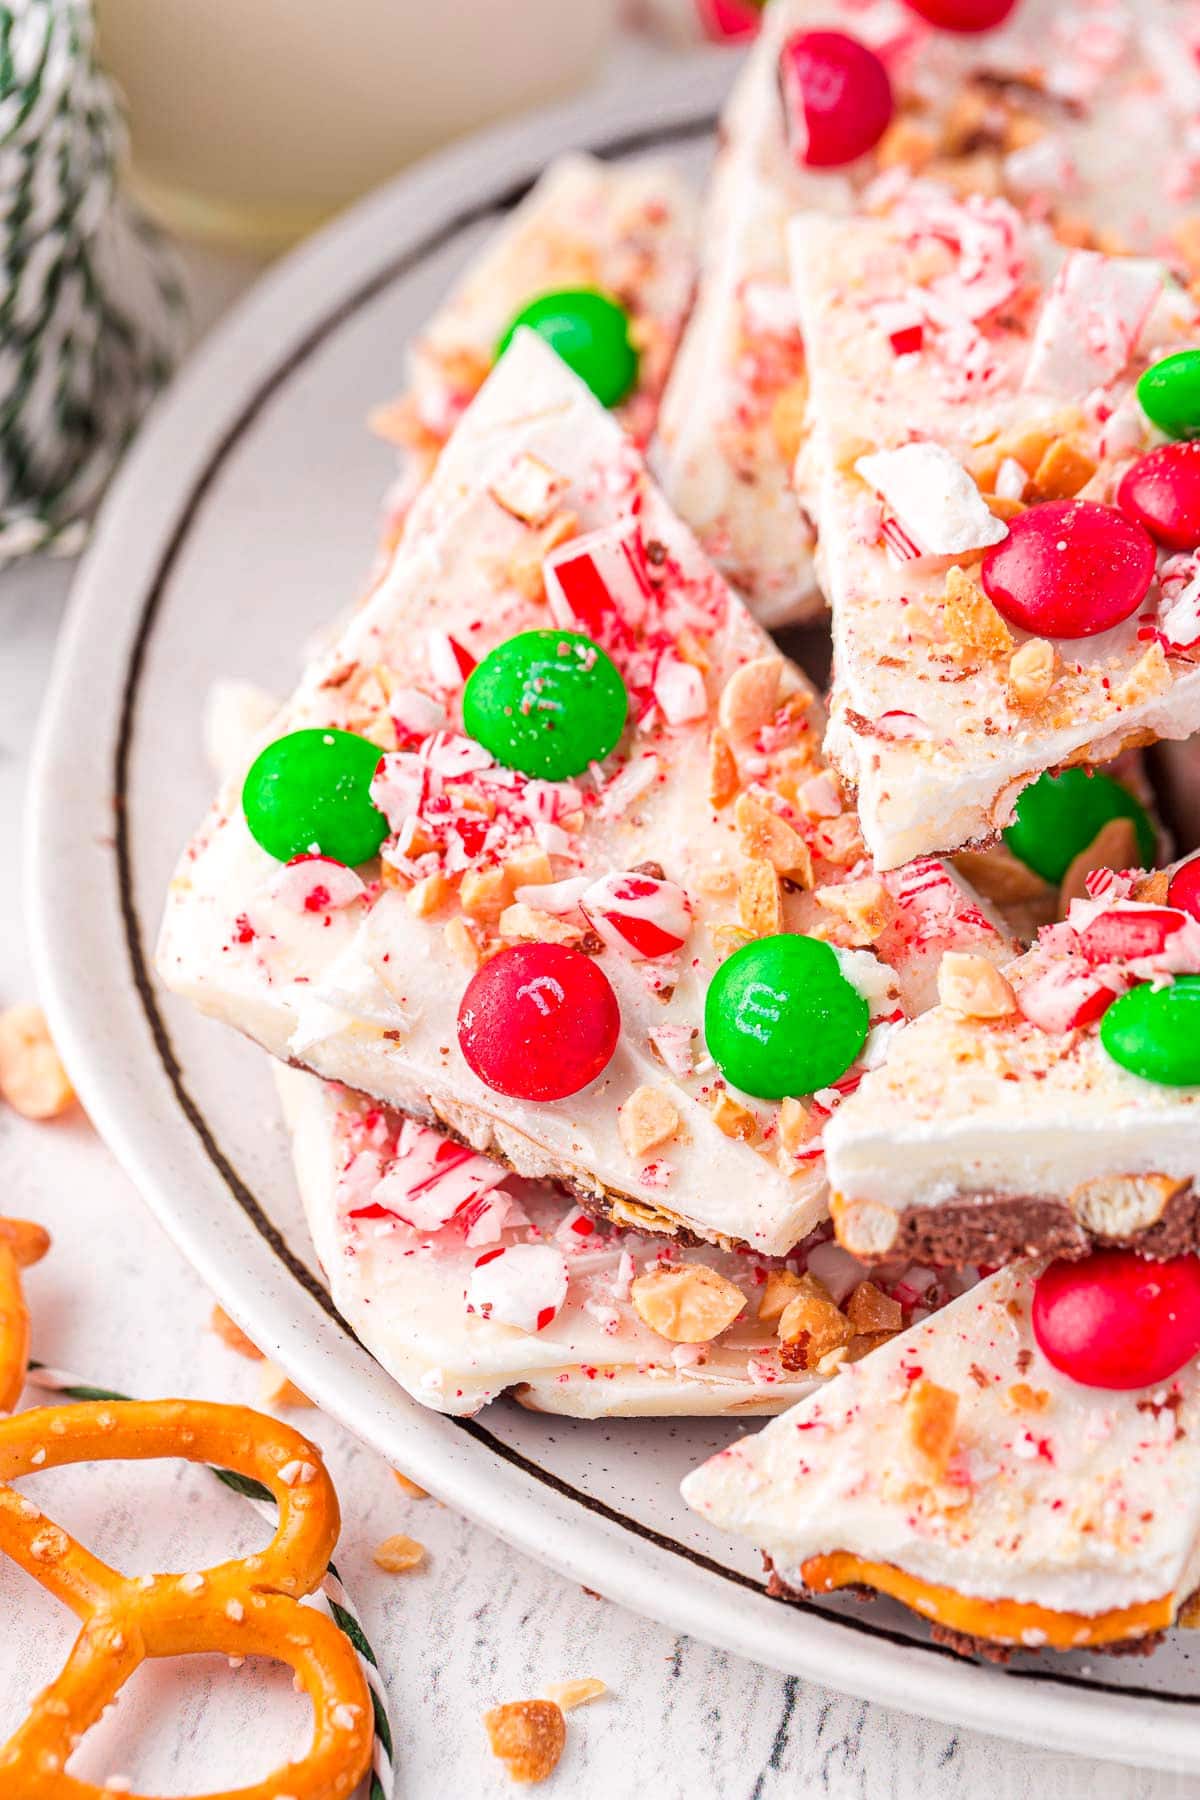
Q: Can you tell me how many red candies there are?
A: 7